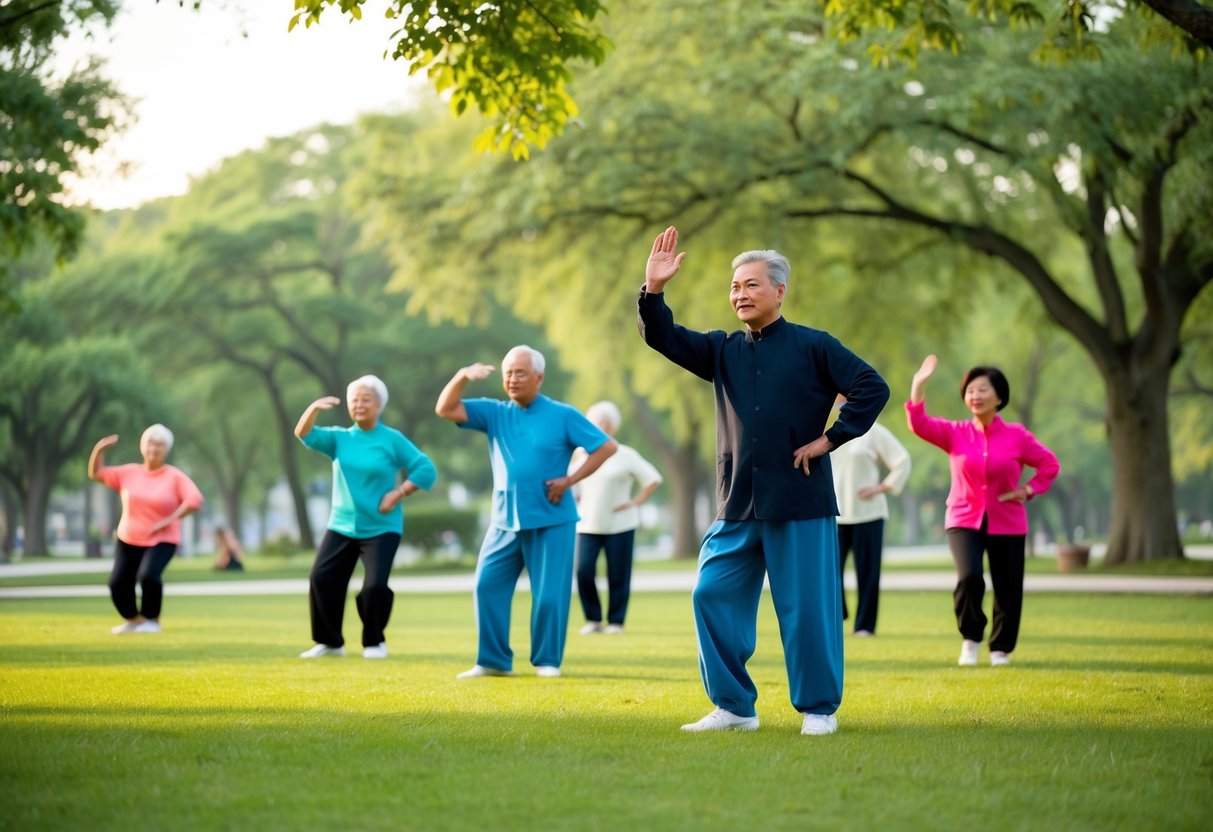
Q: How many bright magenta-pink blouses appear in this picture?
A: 1